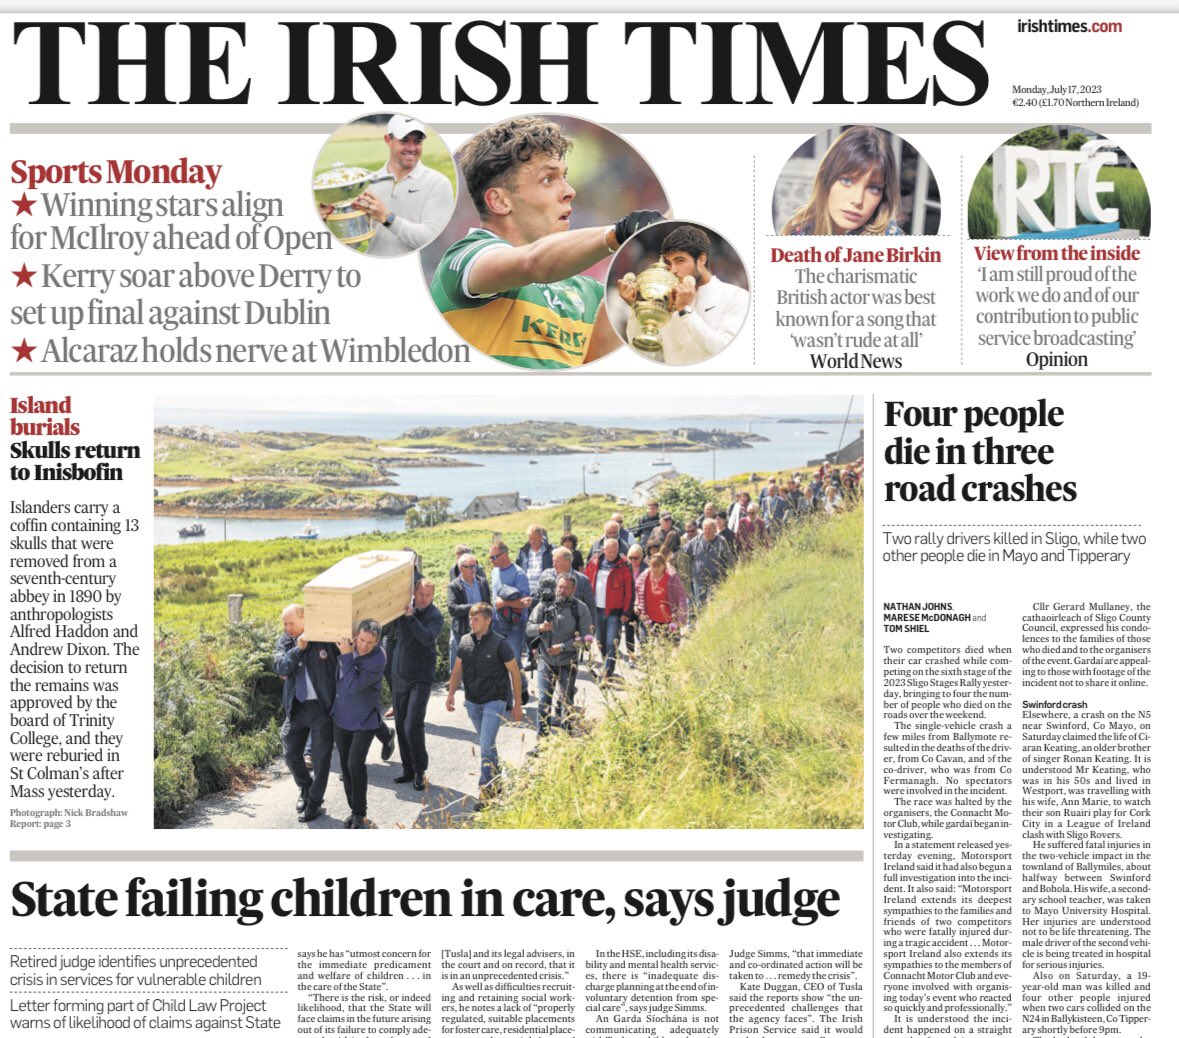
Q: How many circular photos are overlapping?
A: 3